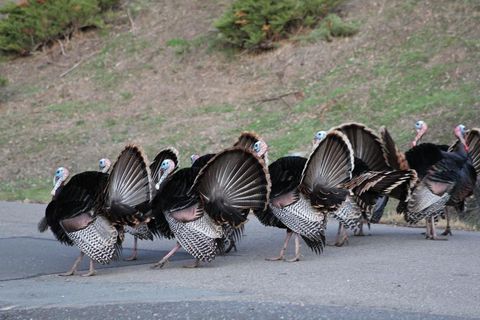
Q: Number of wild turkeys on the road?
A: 8